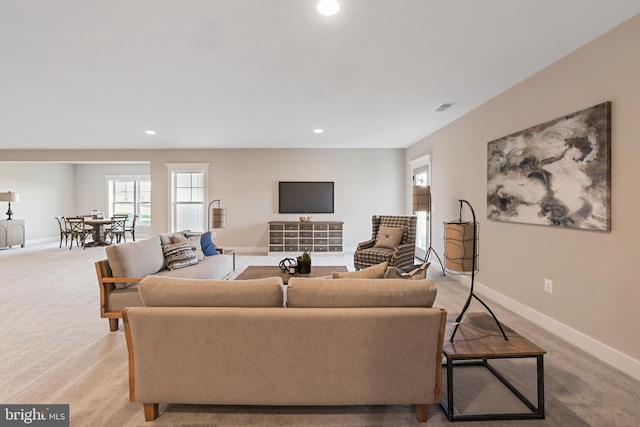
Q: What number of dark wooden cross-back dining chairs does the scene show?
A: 6